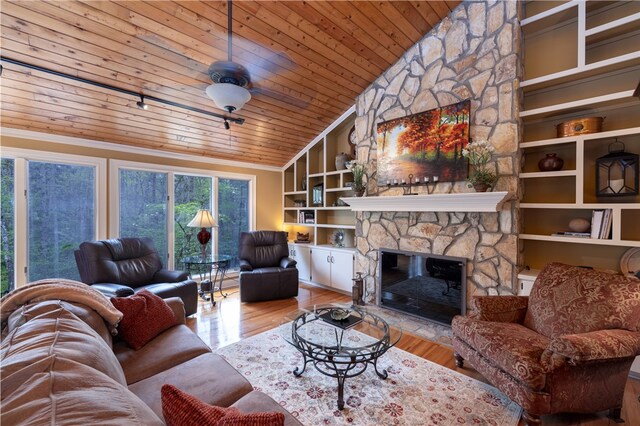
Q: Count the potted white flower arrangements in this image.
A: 2